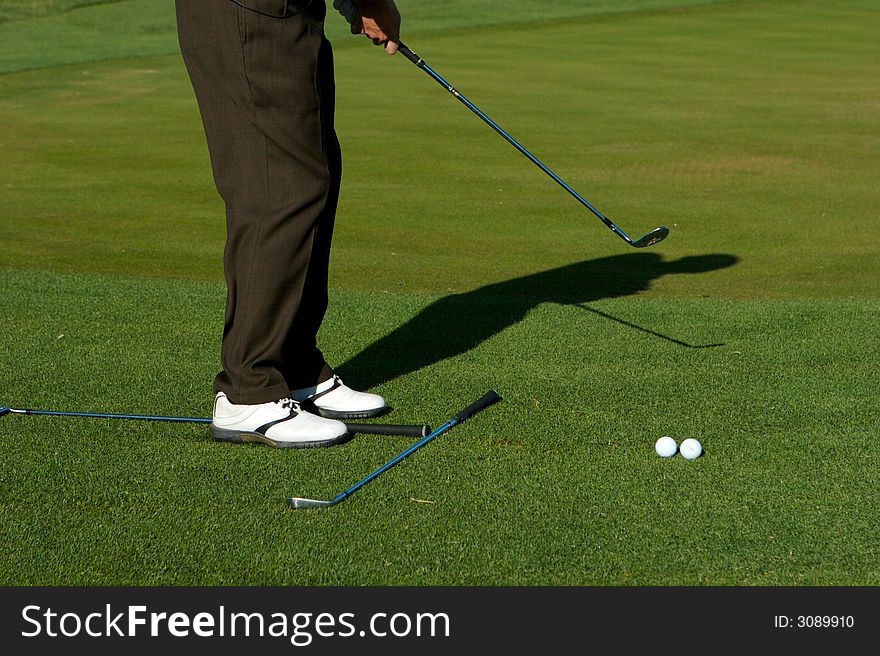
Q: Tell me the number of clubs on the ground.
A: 2